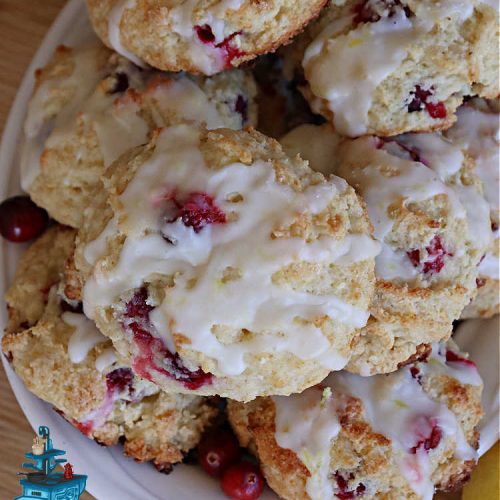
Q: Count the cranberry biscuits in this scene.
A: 8